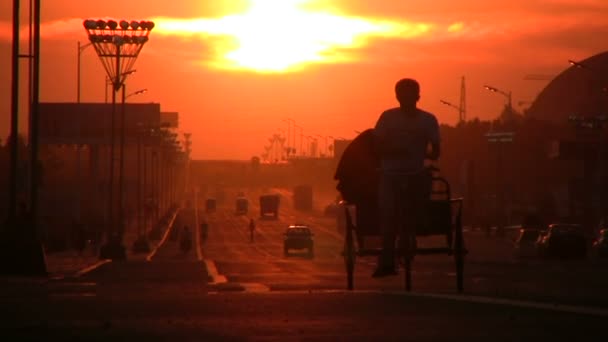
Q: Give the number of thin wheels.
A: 3